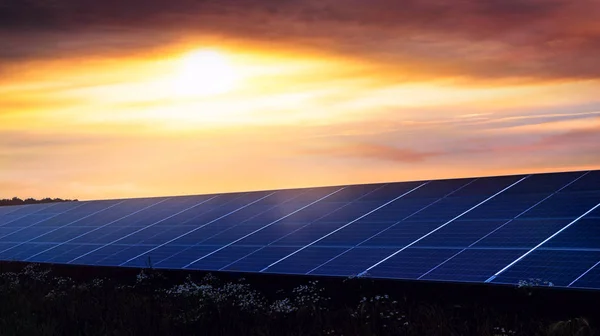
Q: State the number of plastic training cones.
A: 0